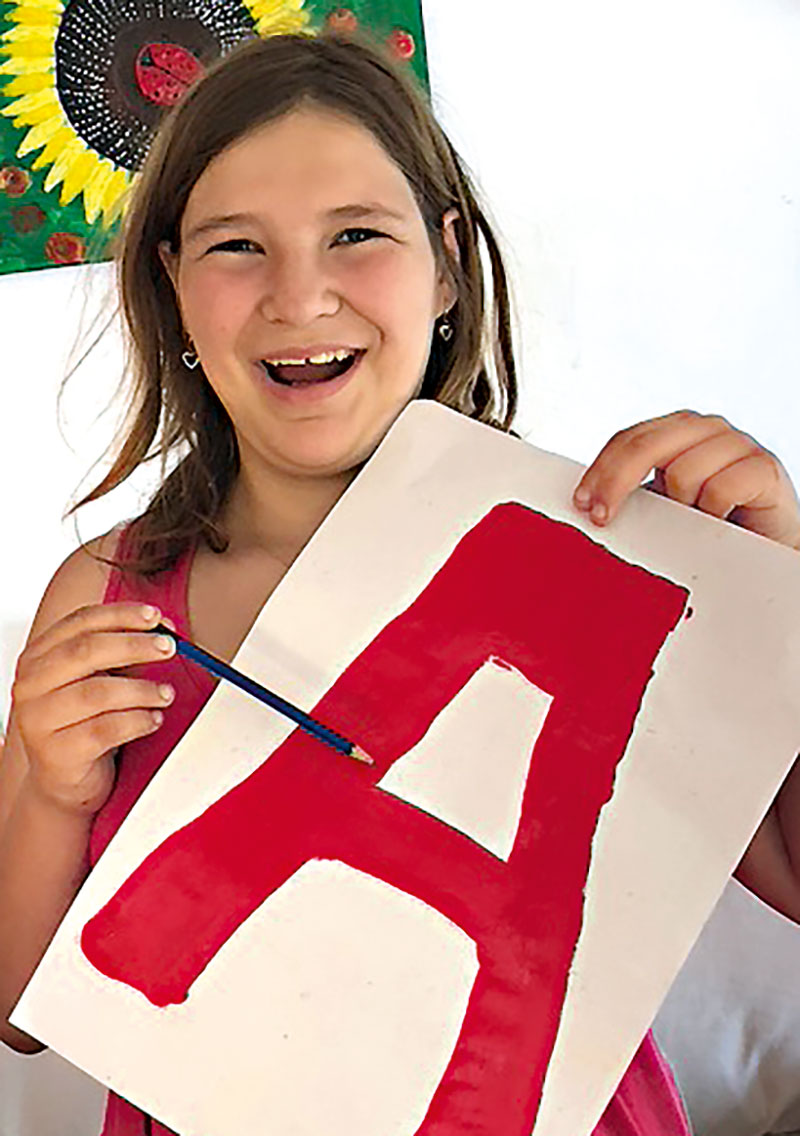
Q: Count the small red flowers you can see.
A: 5